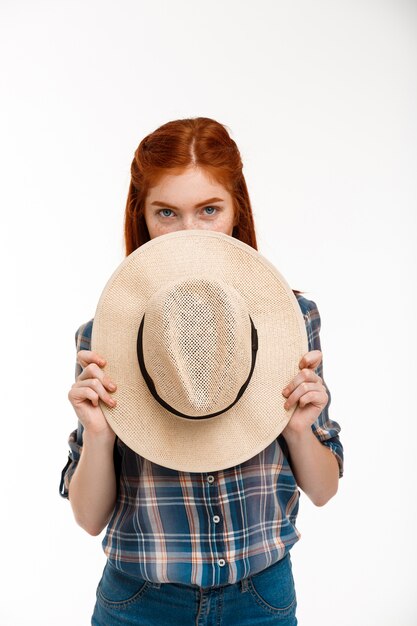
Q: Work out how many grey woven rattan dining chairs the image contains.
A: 0